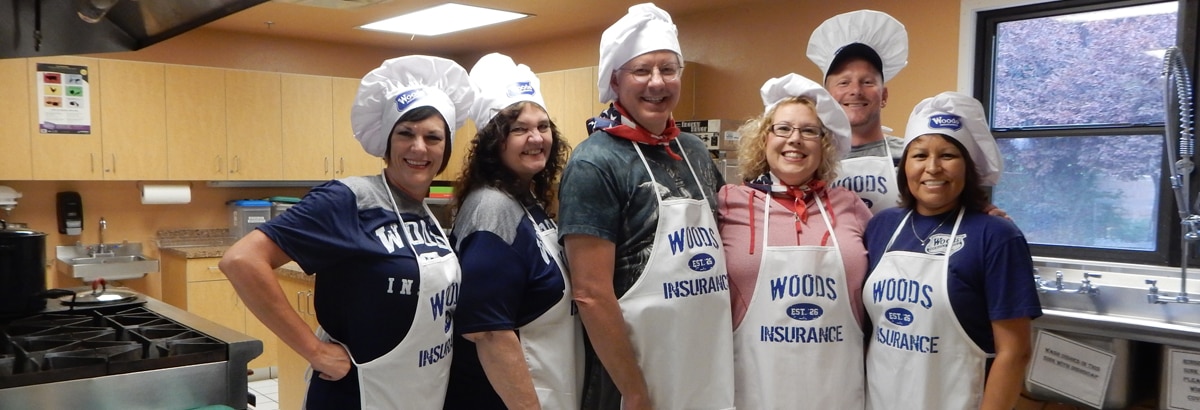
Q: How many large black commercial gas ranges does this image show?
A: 1